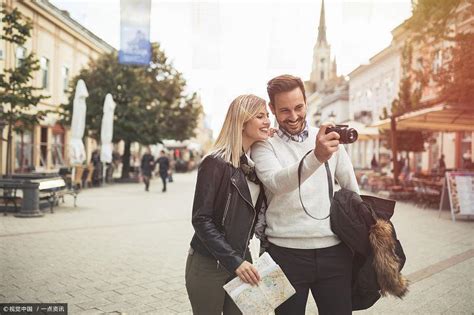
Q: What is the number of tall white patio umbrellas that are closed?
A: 2